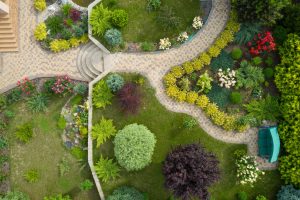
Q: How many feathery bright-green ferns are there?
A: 4